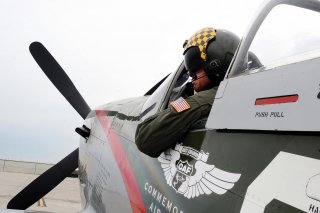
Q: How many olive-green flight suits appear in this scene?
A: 1